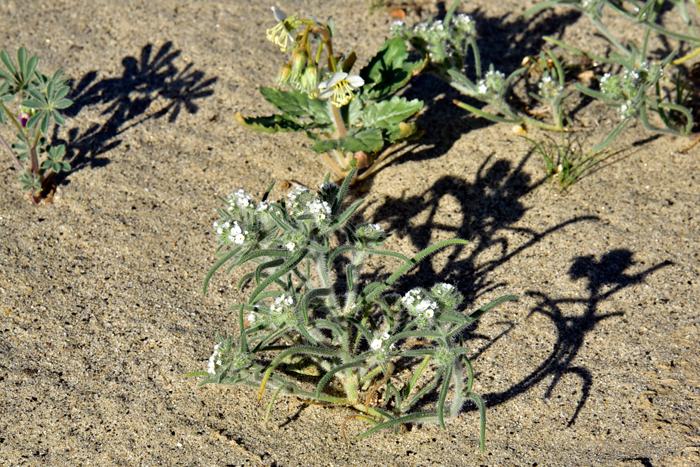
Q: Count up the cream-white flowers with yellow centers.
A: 2